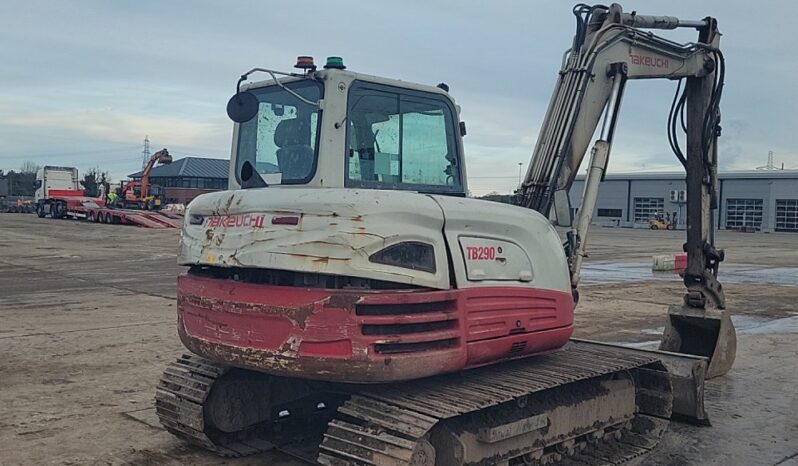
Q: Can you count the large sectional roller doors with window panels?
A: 3